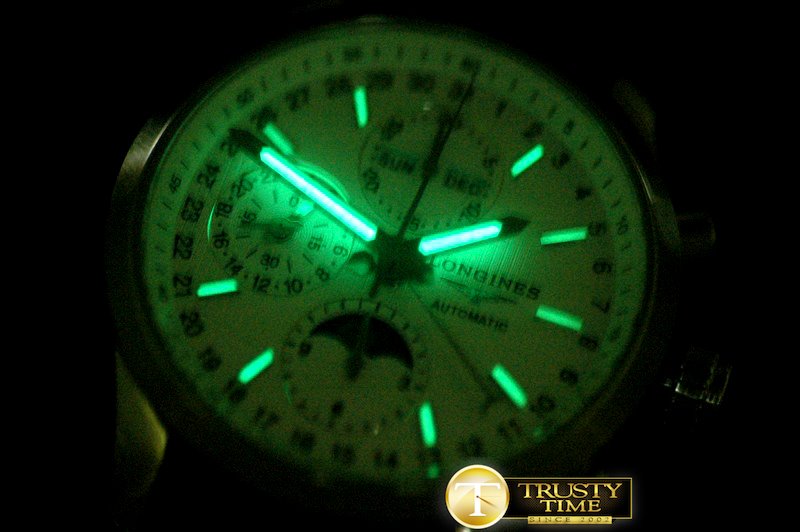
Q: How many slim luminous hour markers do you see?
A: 9